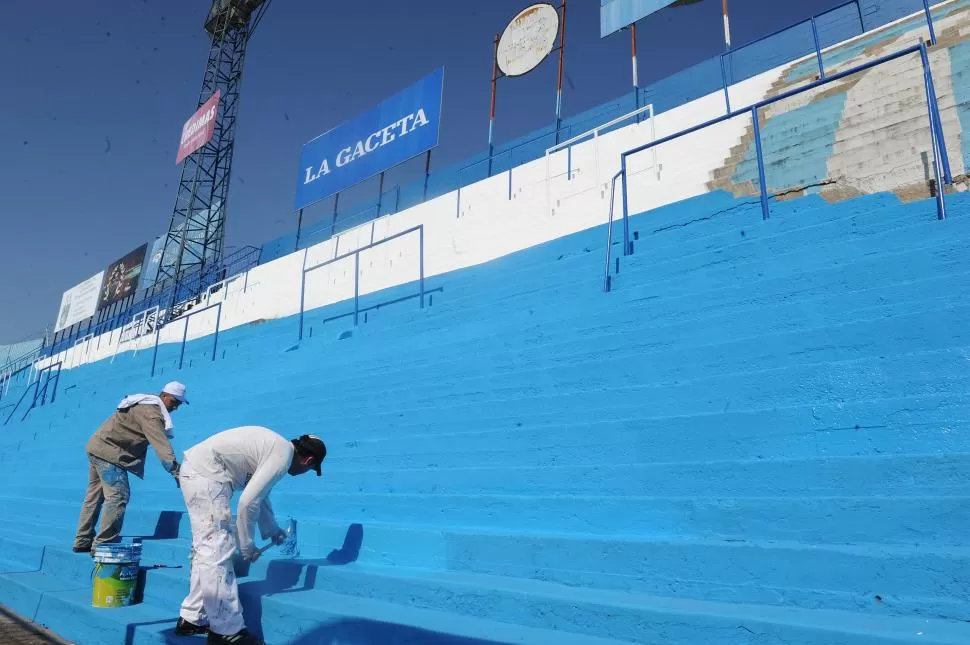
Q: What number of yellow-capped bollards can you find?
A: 0